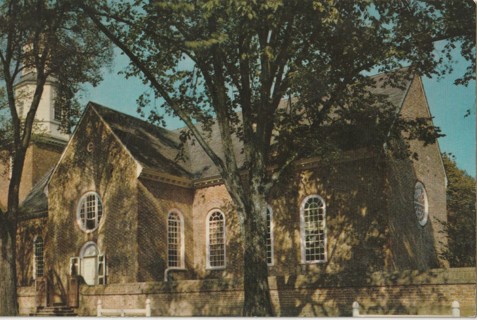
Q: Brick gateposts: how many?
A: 2